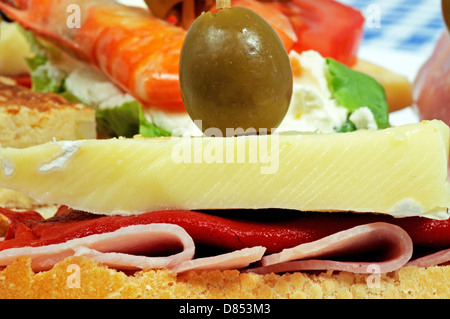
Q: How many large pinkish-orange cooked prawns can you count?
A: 1